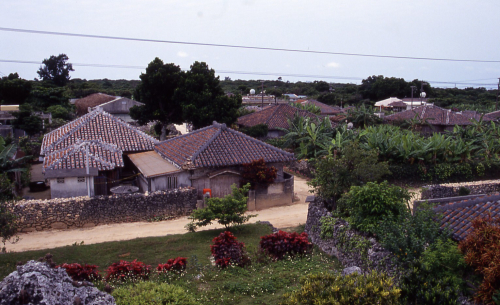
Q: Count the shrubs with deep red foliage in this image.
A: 5